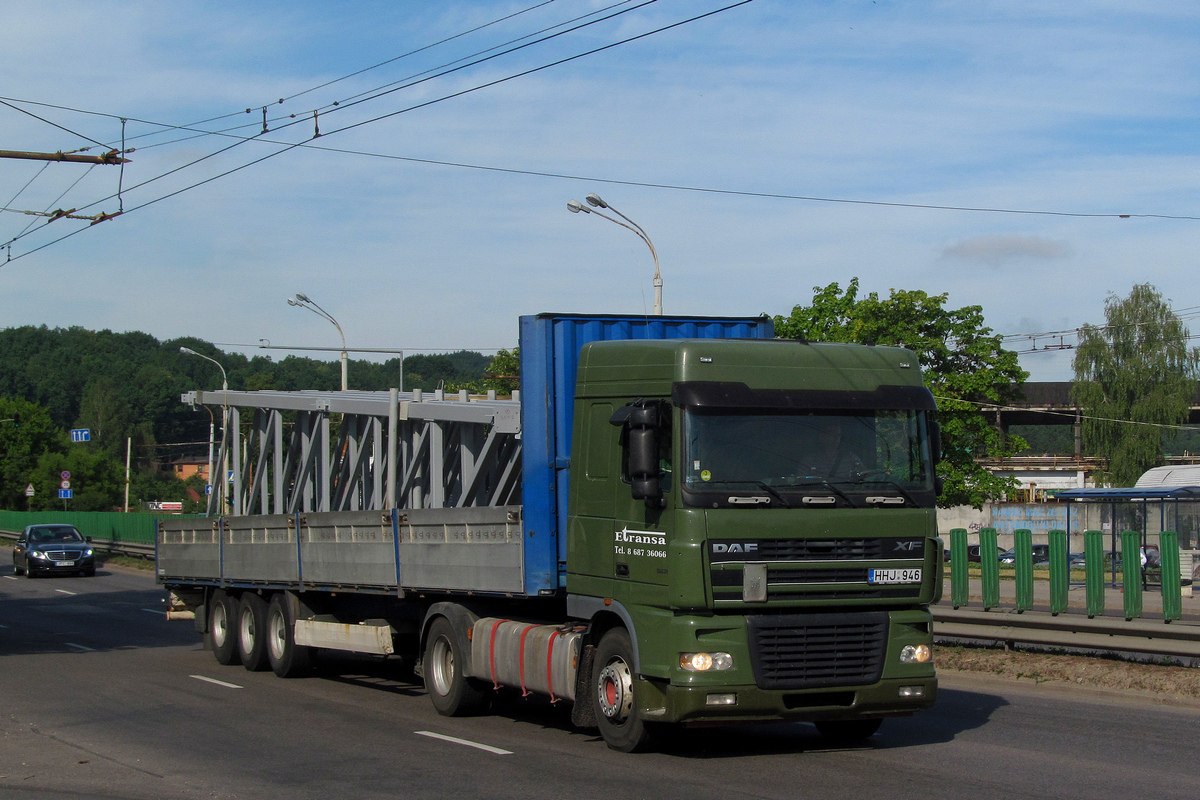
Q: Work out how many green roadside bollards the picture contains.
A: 7